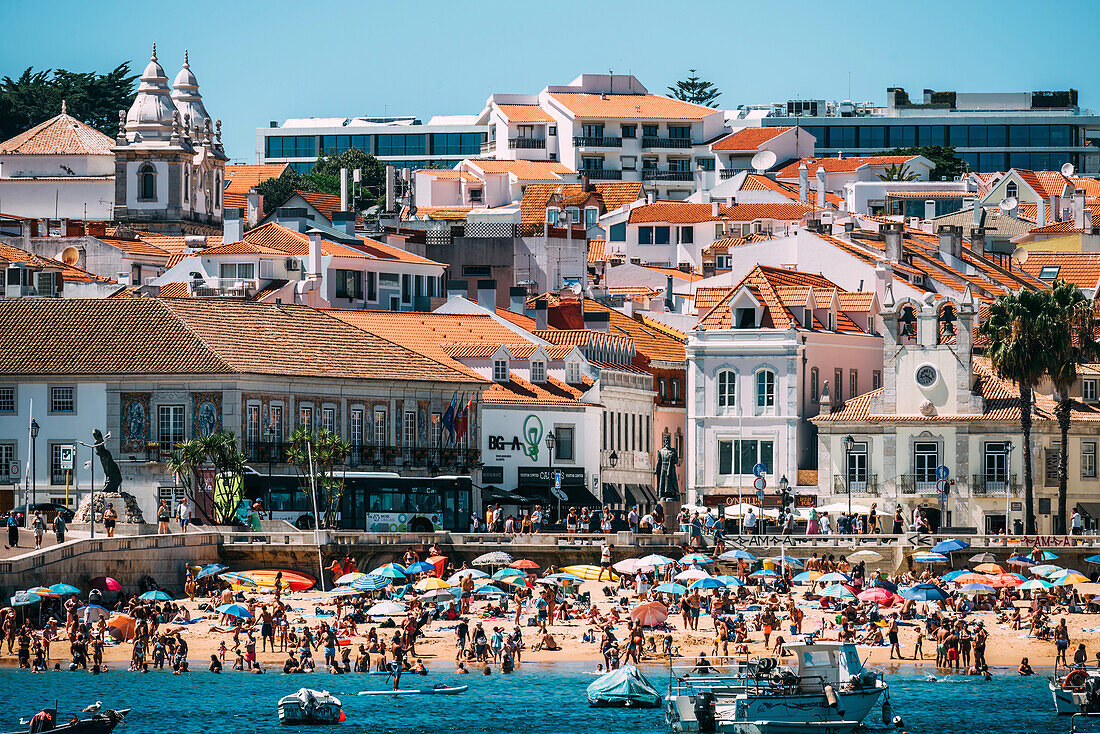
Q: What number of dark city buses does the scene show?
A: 1